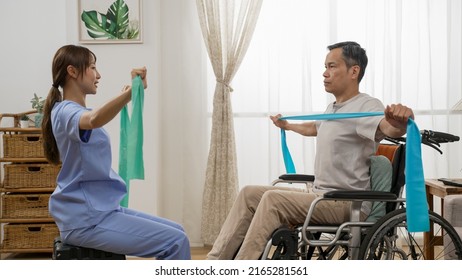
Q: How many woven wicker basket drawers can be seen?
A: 4